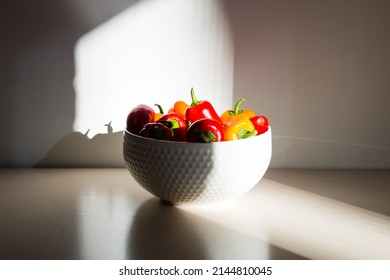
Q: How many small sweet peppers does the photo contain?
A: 10